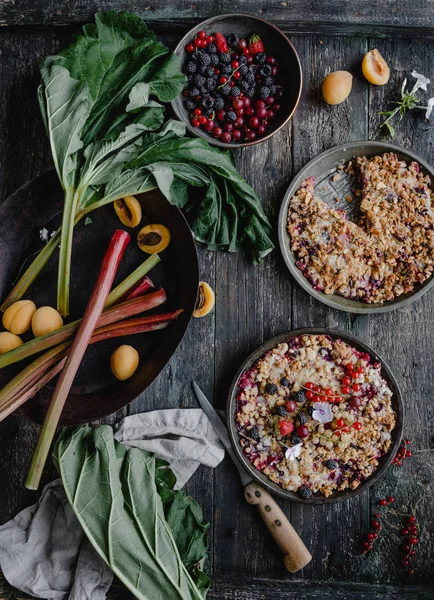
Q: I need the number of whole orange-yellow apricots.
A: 5